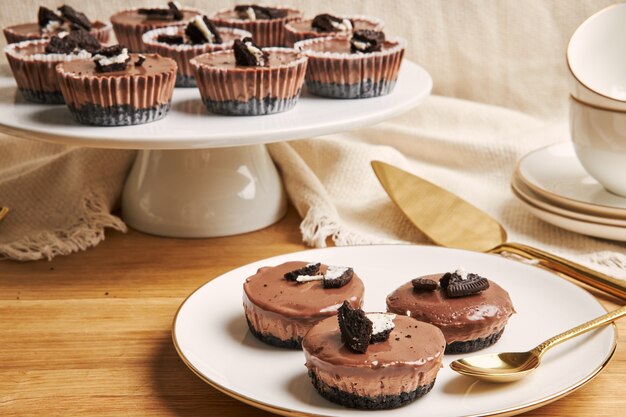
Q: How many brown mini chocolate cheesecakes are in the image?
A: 12